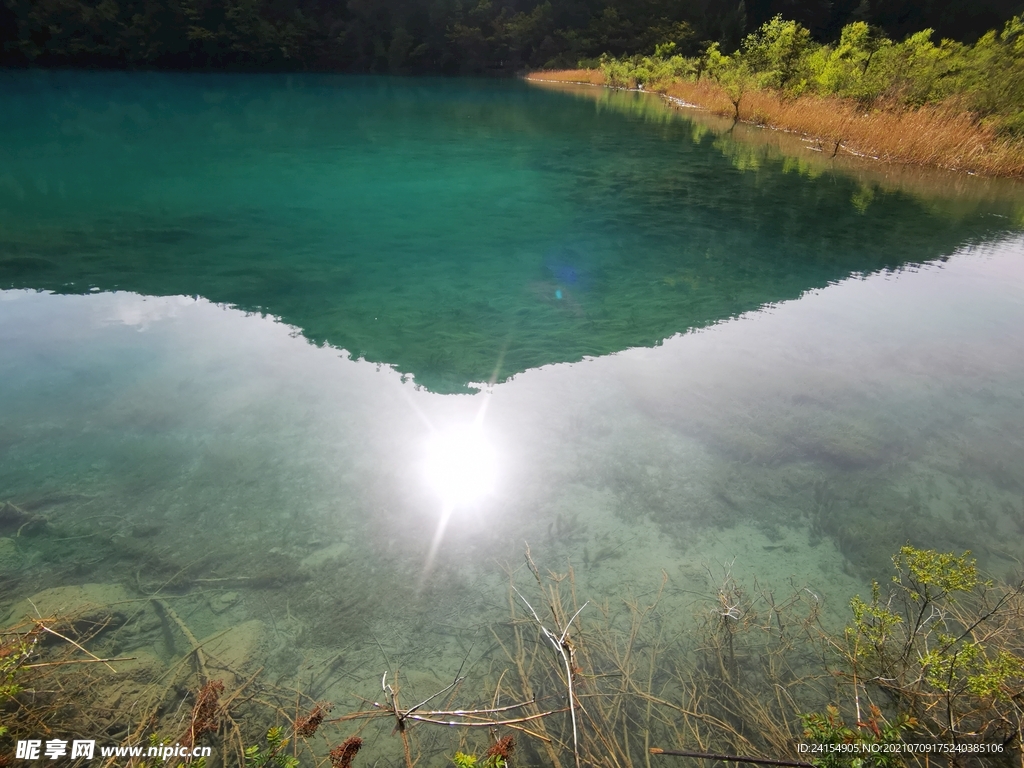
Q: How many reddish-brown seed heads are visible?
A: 4